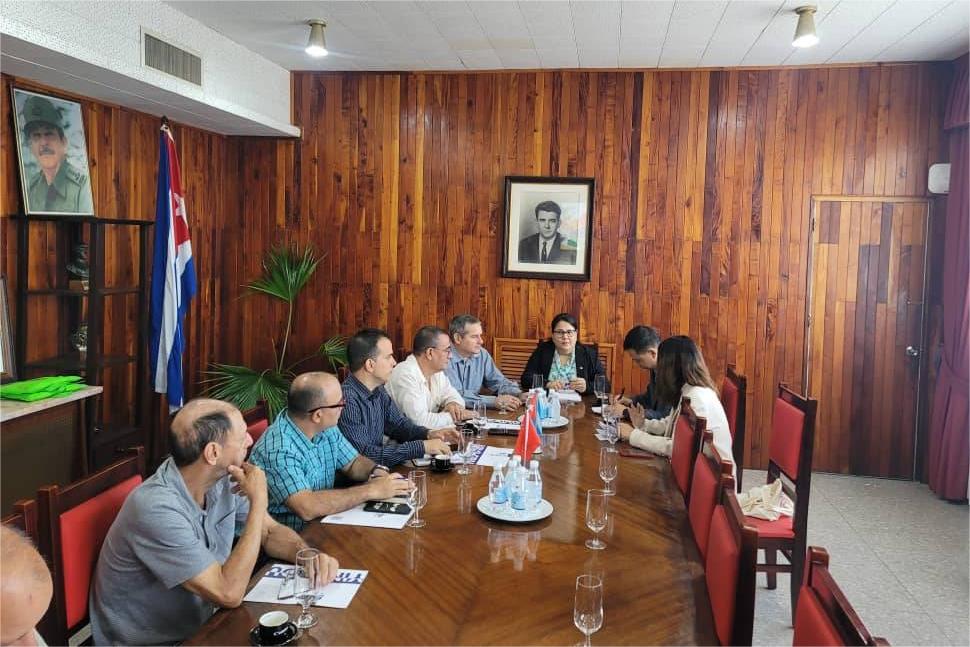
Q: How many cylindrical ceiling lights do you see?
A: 2